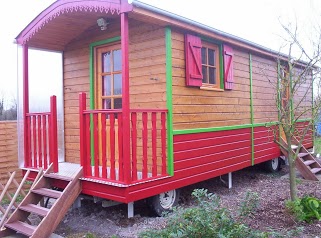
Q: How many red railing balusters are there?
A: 14